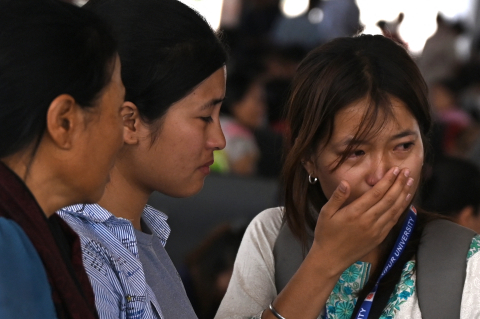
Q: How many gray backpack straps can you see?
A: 2